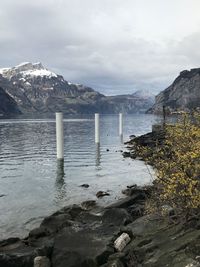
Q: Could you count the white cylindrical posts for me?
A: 3